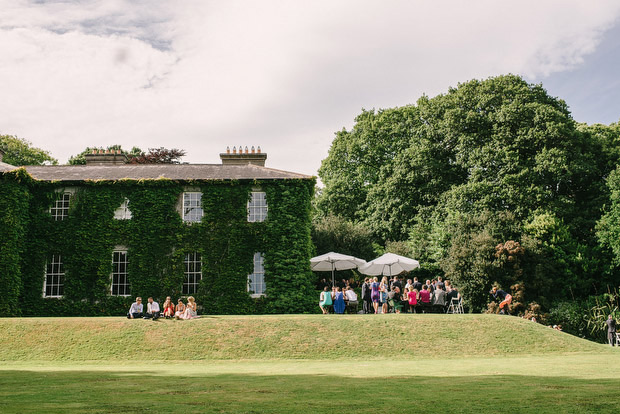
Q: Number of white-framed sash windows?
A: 8